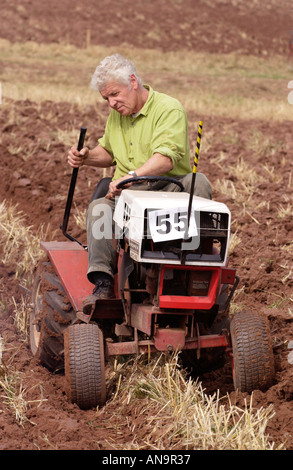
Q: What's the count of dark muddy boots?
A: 1